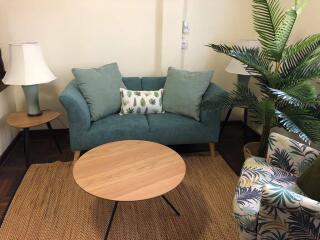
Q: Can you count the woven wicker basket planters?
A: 1